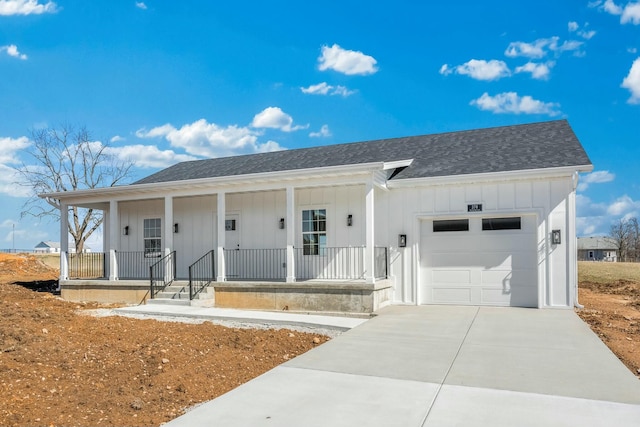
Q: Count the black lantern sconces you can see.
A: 6